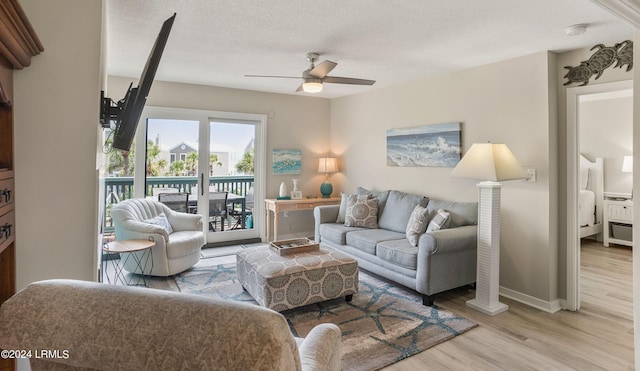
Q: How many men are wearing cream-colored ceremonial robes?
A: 0